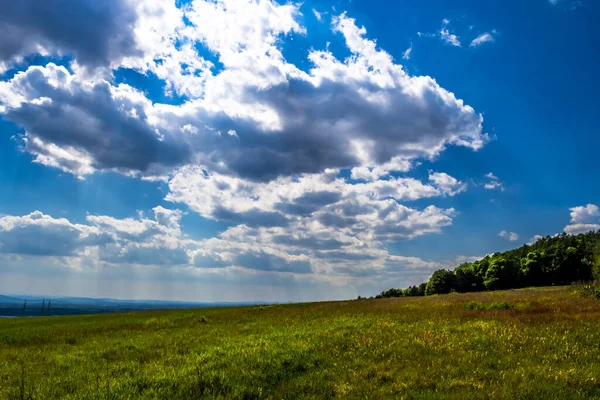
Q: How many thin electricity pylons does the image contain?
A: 3